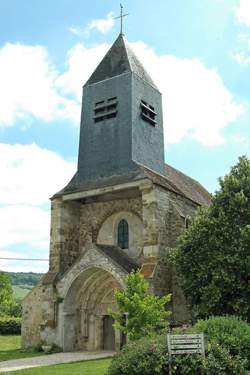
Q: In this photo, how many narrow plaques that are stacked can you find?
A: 4